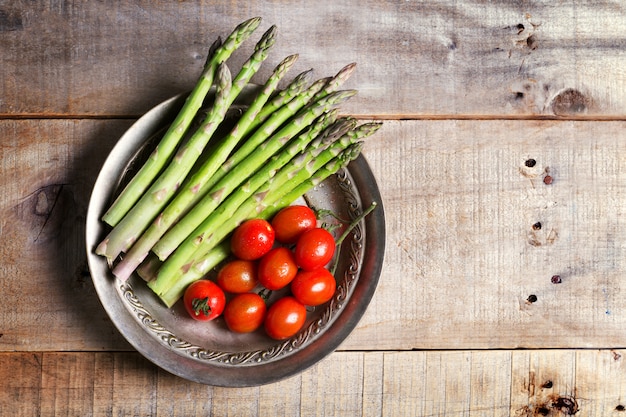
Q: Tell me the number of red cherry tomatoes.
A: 9